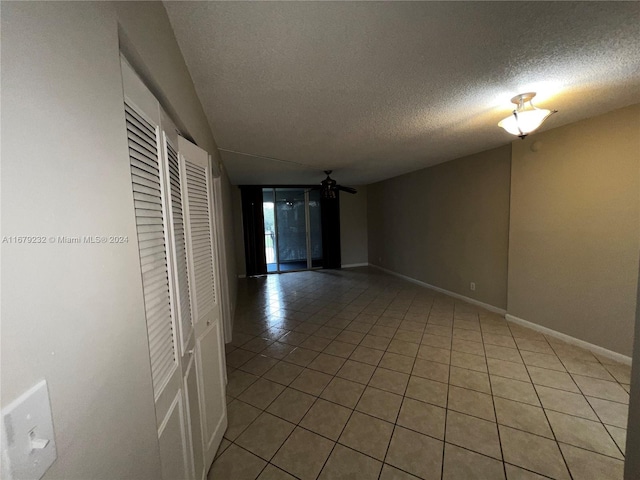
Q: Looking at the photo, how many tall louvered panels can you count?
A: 3